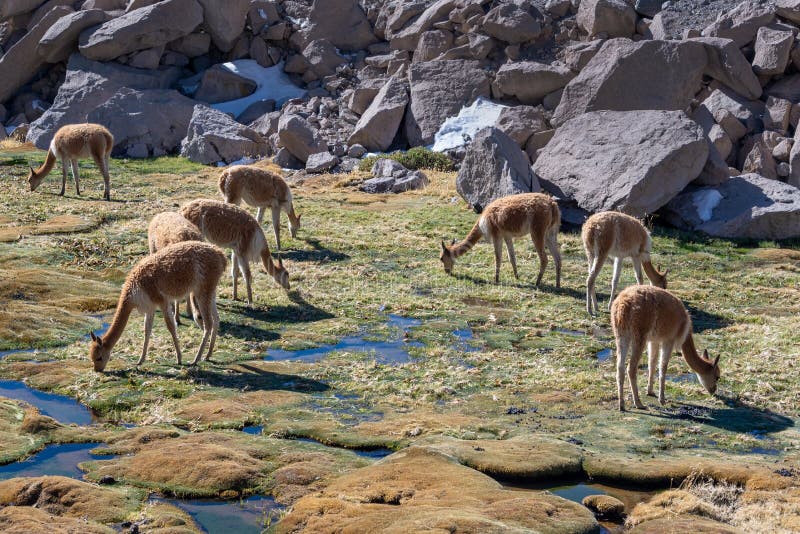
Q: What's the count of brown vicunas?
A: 8